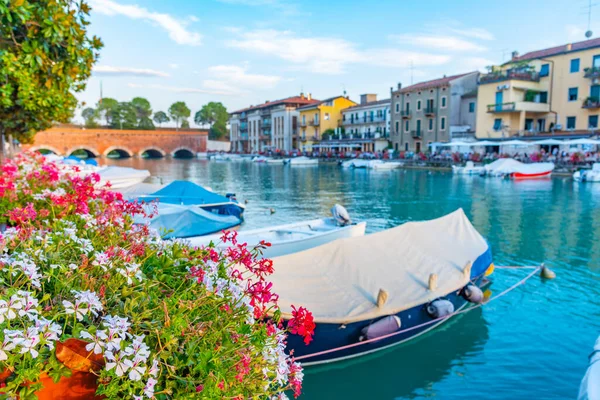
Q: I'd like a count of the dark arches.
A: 5